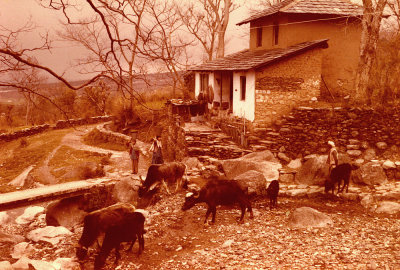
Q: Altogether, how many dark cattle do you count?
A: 6